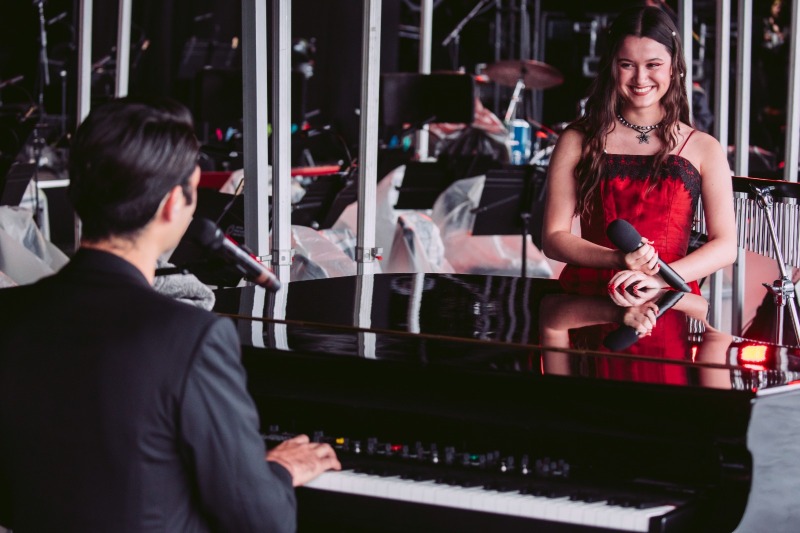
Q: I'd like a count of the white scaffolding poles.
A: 10